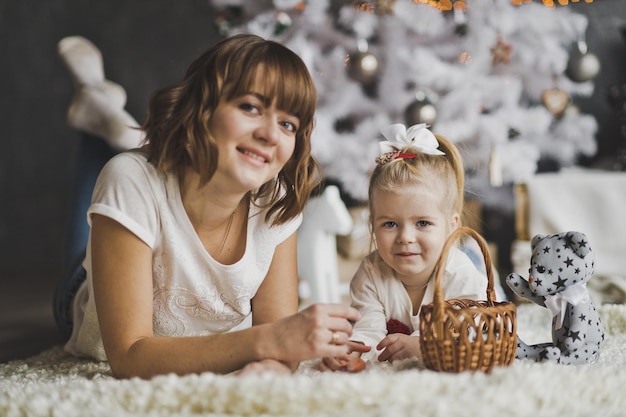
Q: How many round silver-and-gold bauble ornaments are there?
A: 3